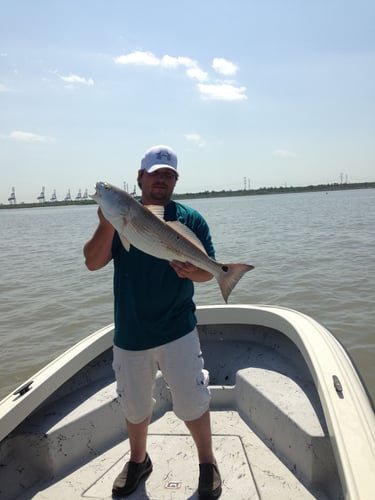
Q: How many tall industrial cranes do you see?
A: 6